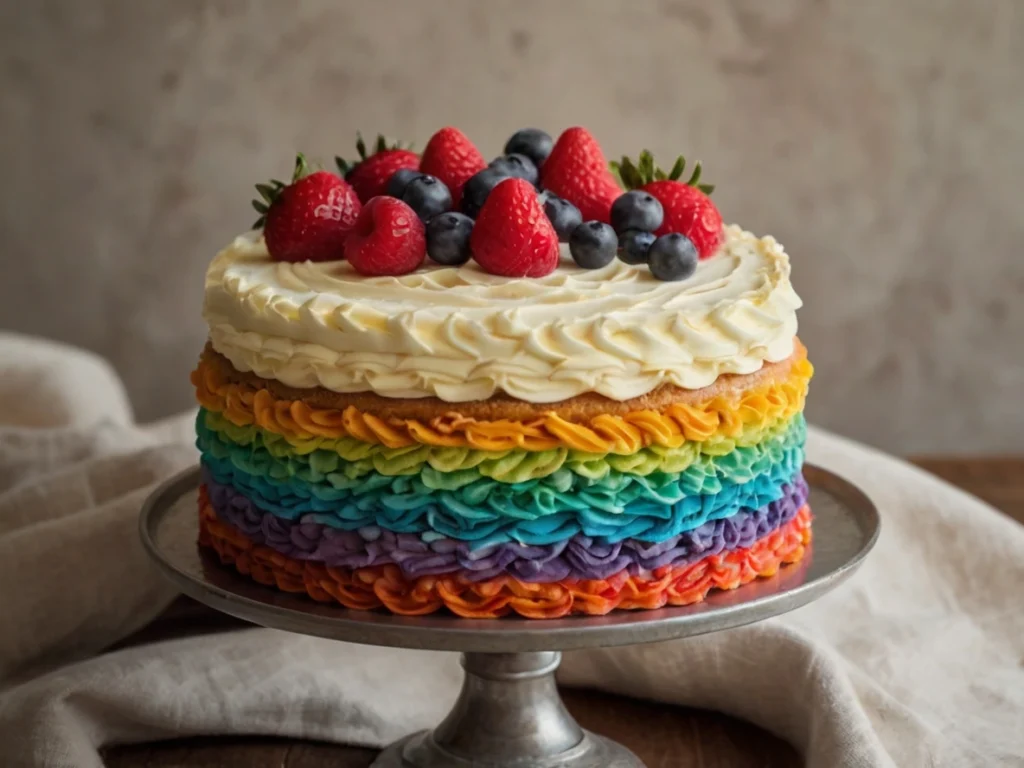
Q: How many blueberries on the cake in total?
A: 11